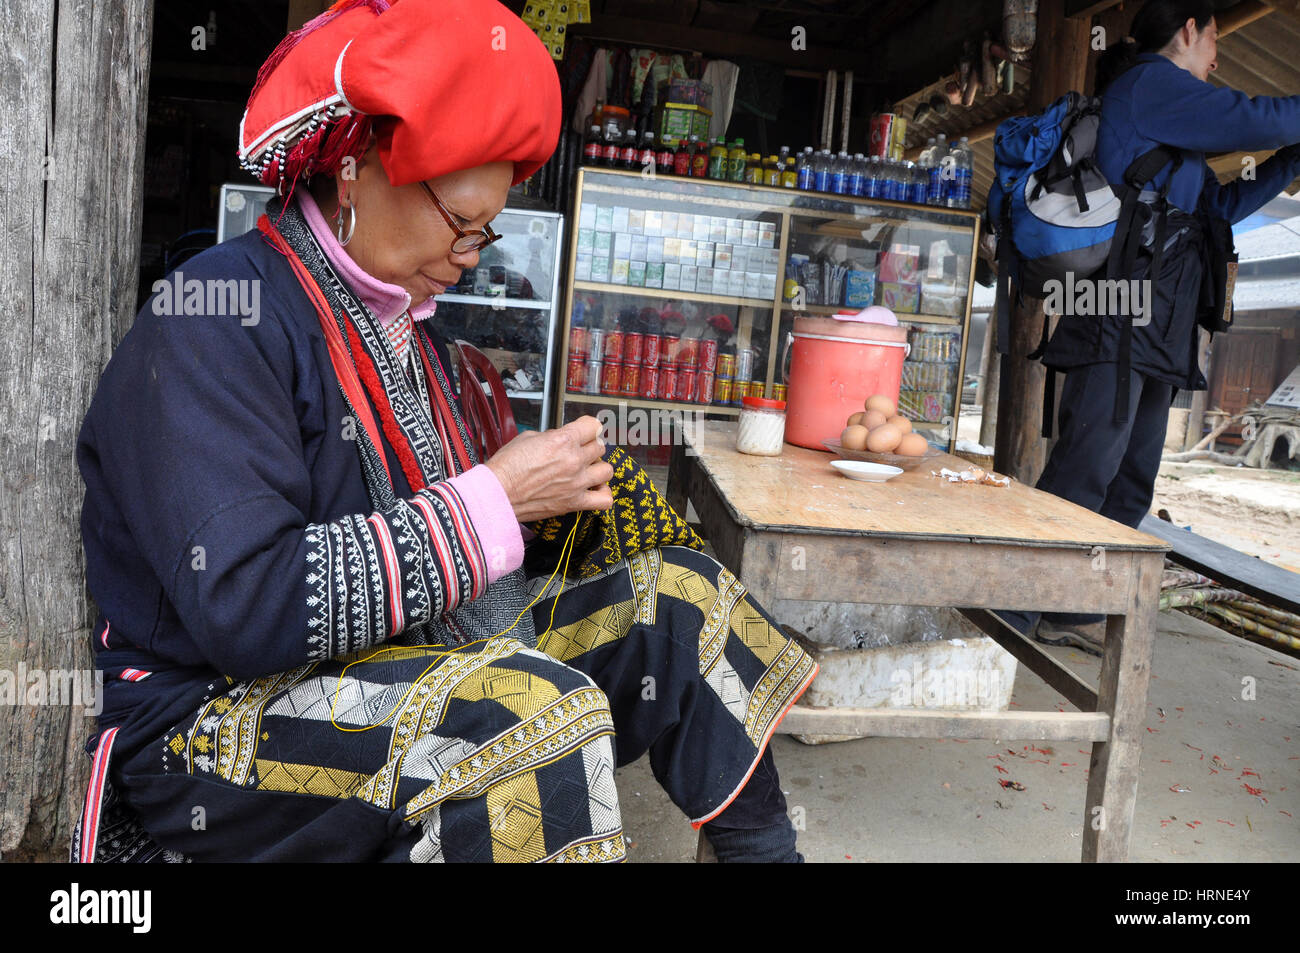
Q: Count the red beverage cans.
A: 14